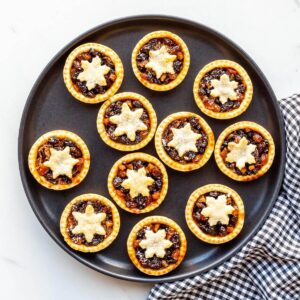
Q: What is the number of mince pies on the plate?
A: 11